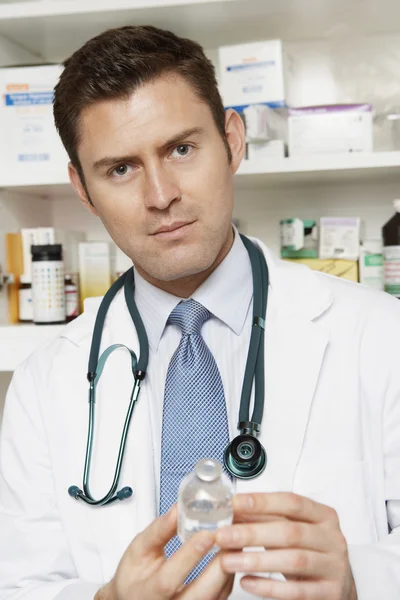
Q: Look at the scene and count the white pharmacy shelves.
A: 3